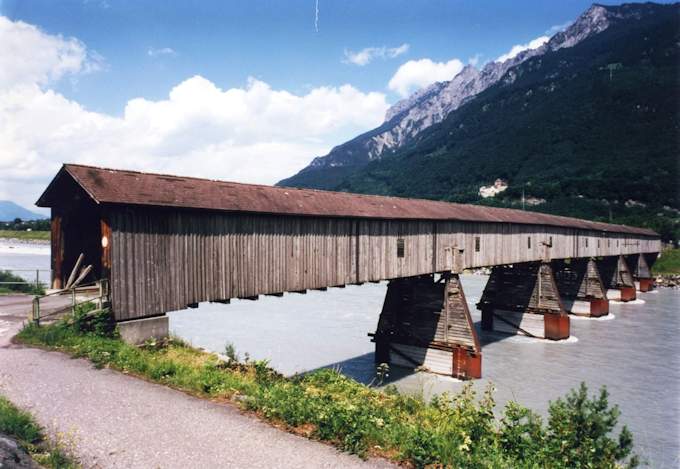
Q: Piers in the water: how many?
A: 5